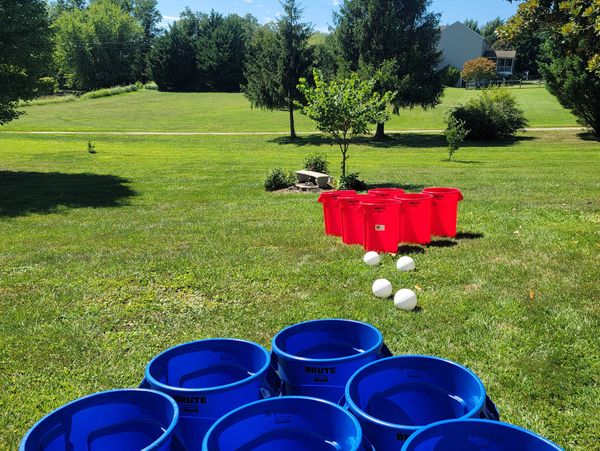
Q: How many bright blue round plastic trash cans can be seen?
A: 6